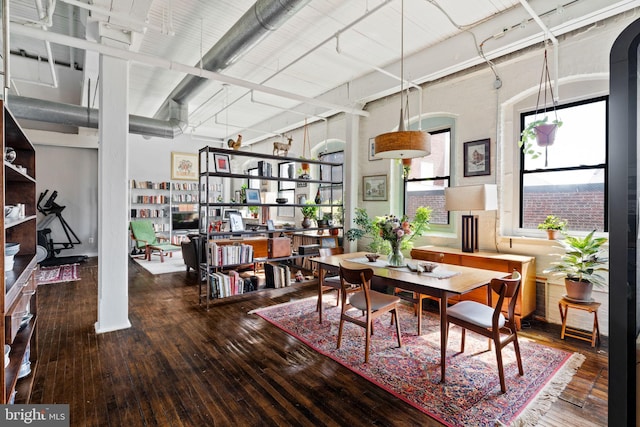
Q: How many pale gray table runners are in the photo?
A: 1